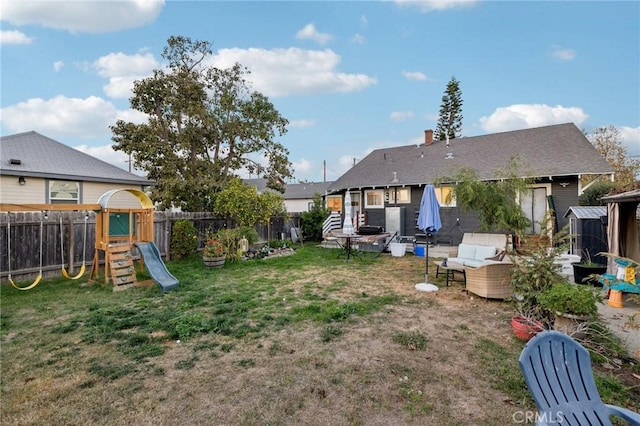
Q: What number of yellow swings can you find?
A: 2